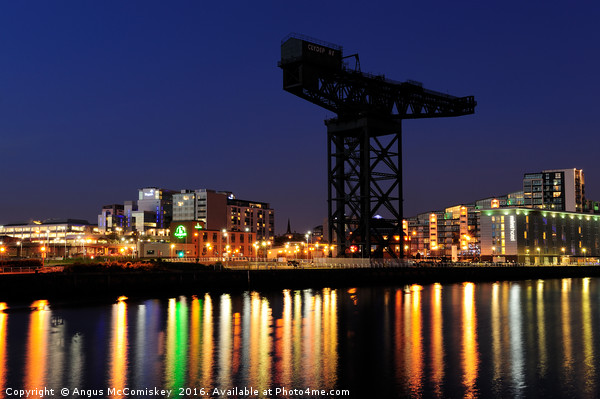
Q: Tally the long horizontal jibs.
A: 1